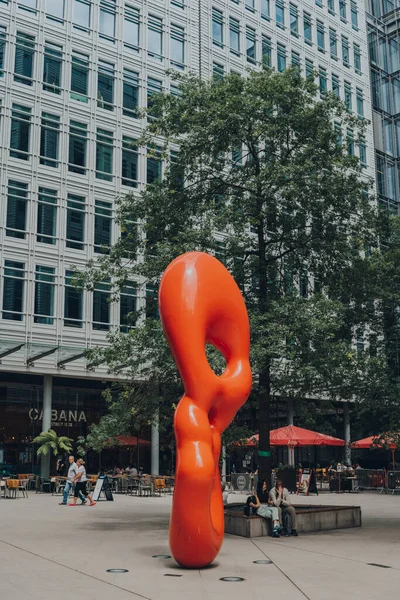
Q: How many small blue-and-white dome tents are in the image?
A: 0